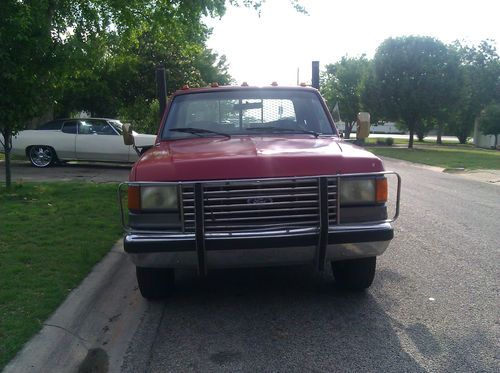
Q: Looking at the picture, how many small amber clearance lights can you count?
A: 5